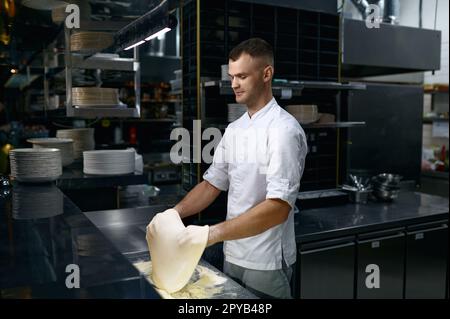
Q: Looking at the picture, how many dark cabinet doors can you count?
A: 3